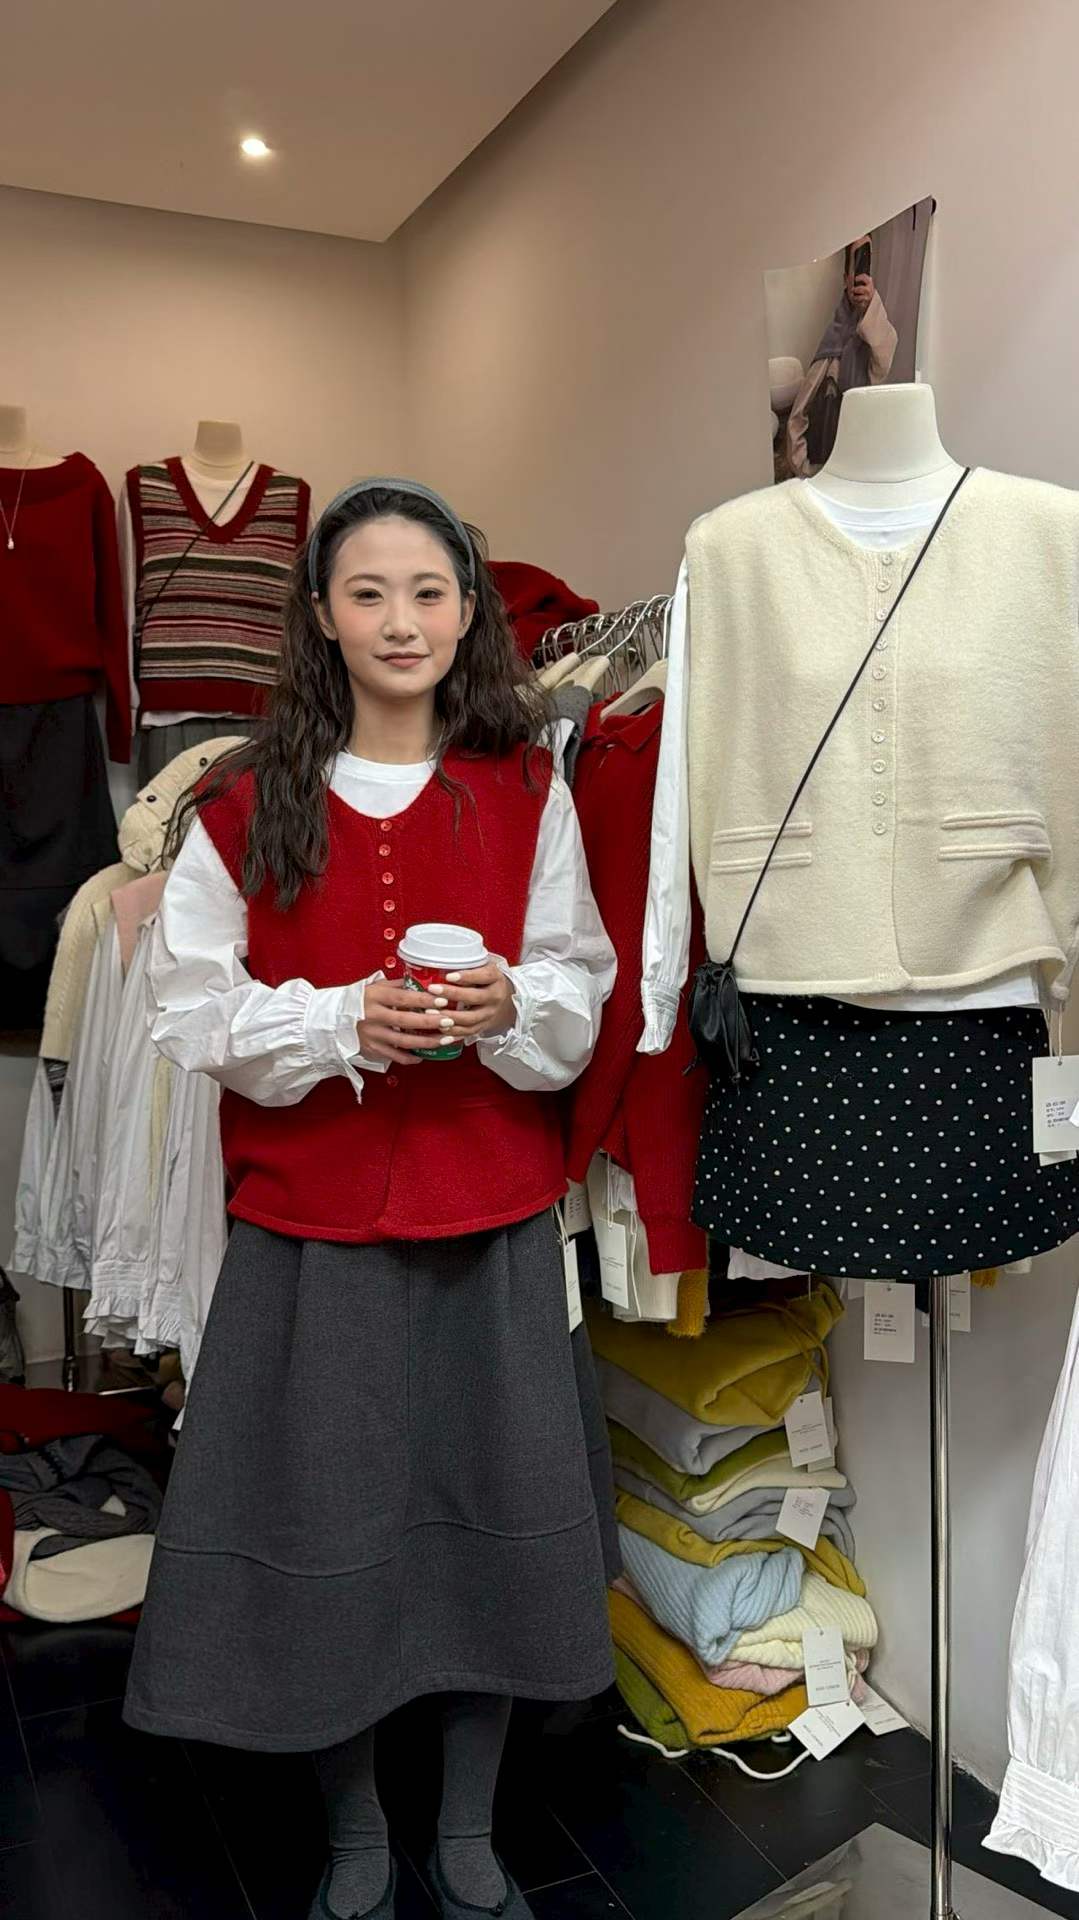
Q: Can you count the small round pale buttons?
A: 10